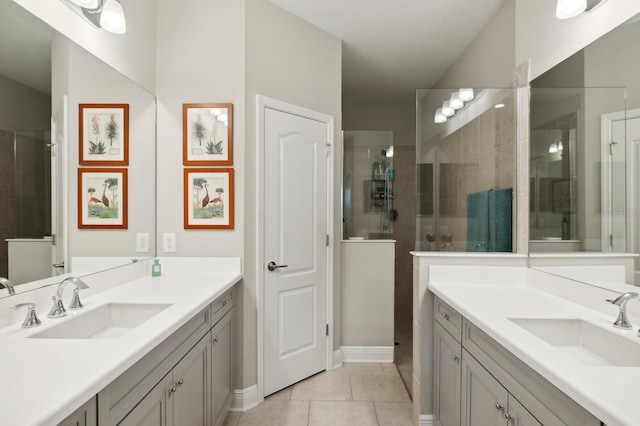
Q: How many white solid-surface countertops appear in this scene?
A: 2